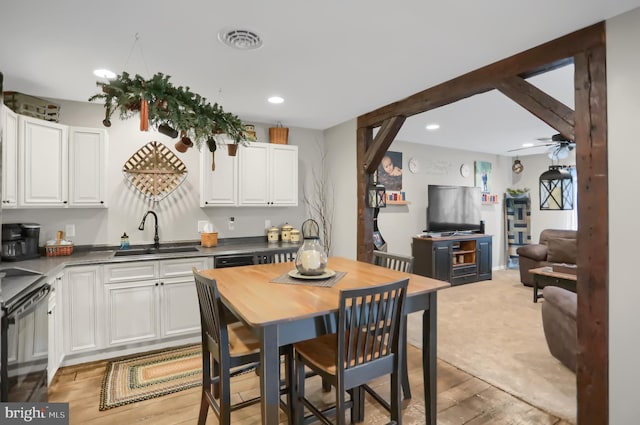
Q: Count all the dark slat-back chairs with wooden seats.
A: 4